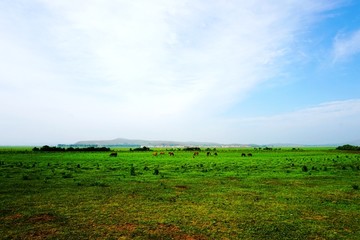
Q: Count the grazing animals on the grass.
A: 9